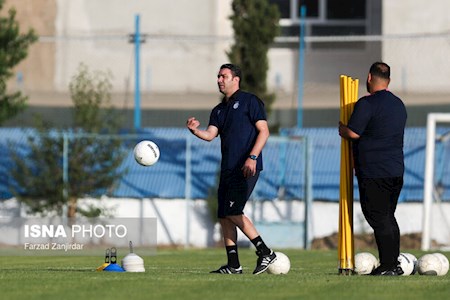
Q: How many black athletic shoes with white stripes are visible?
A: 2